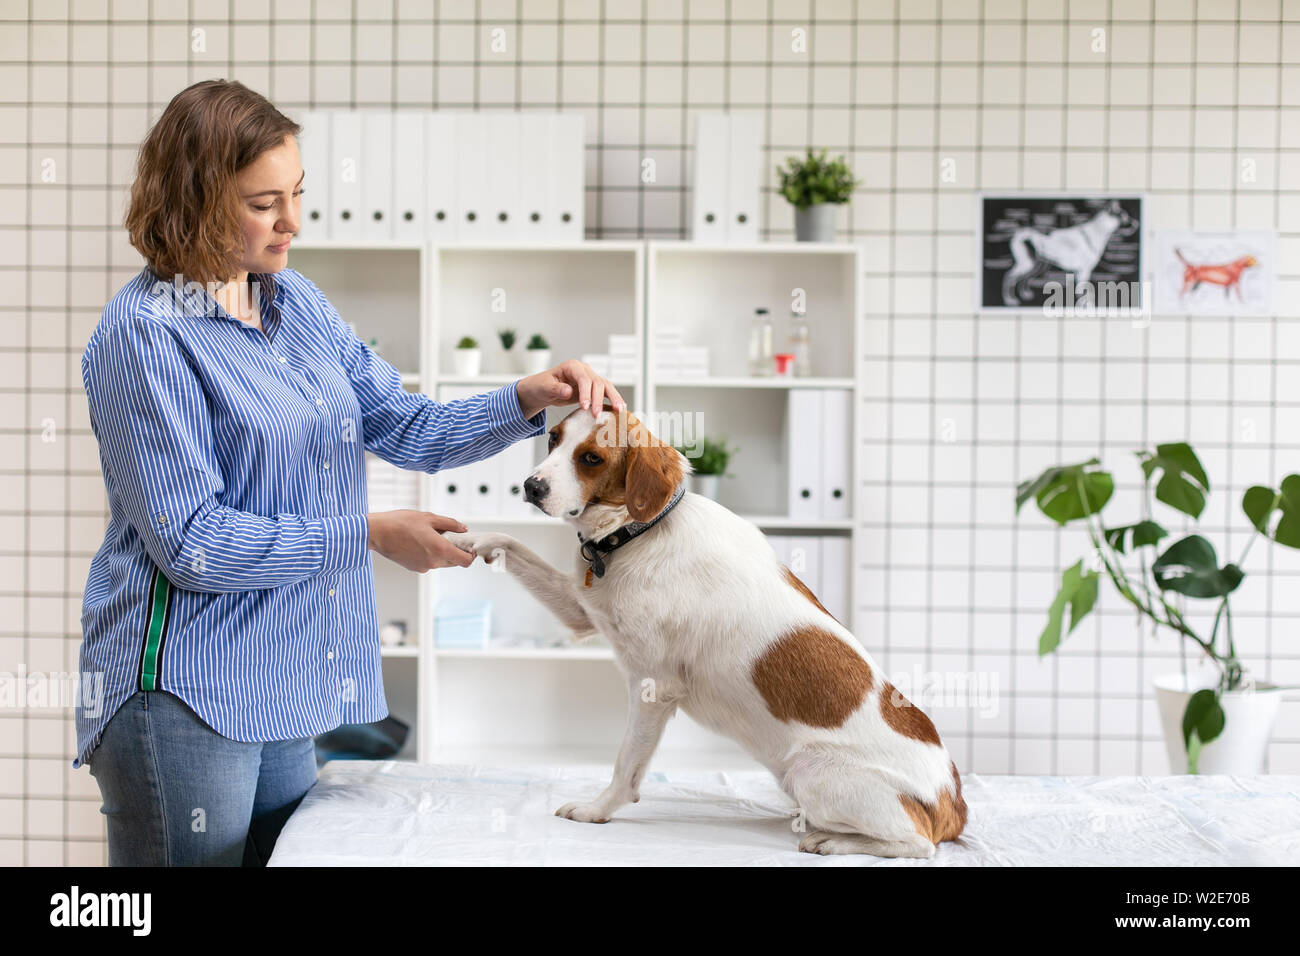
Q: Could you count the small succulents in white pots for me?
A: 3